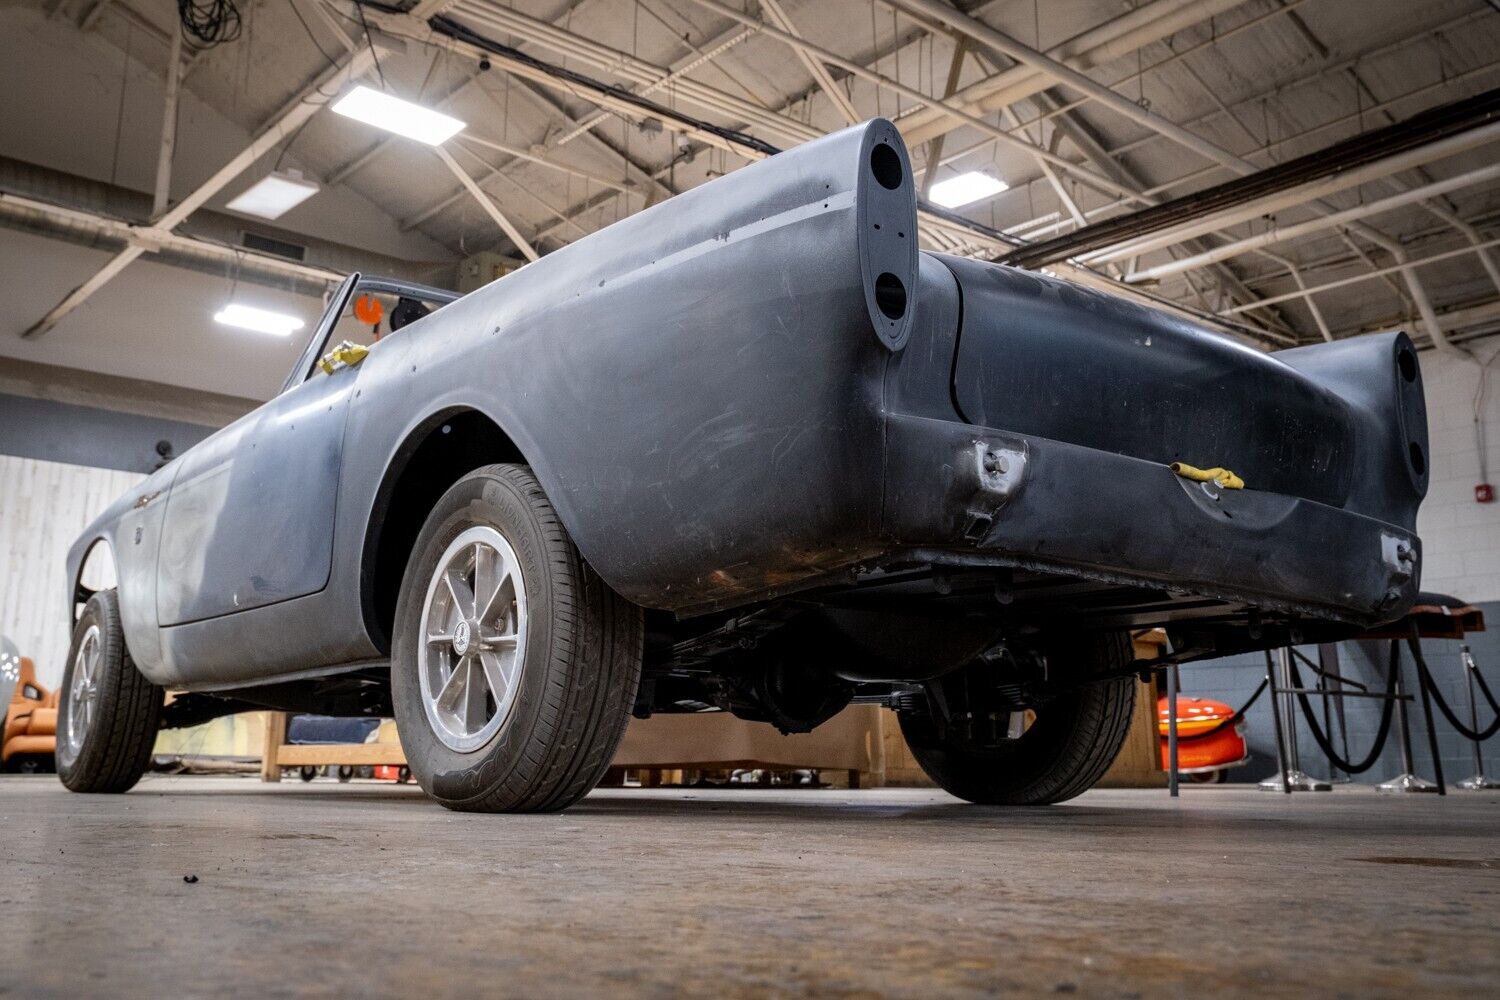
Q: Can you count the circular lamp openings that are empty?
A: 4